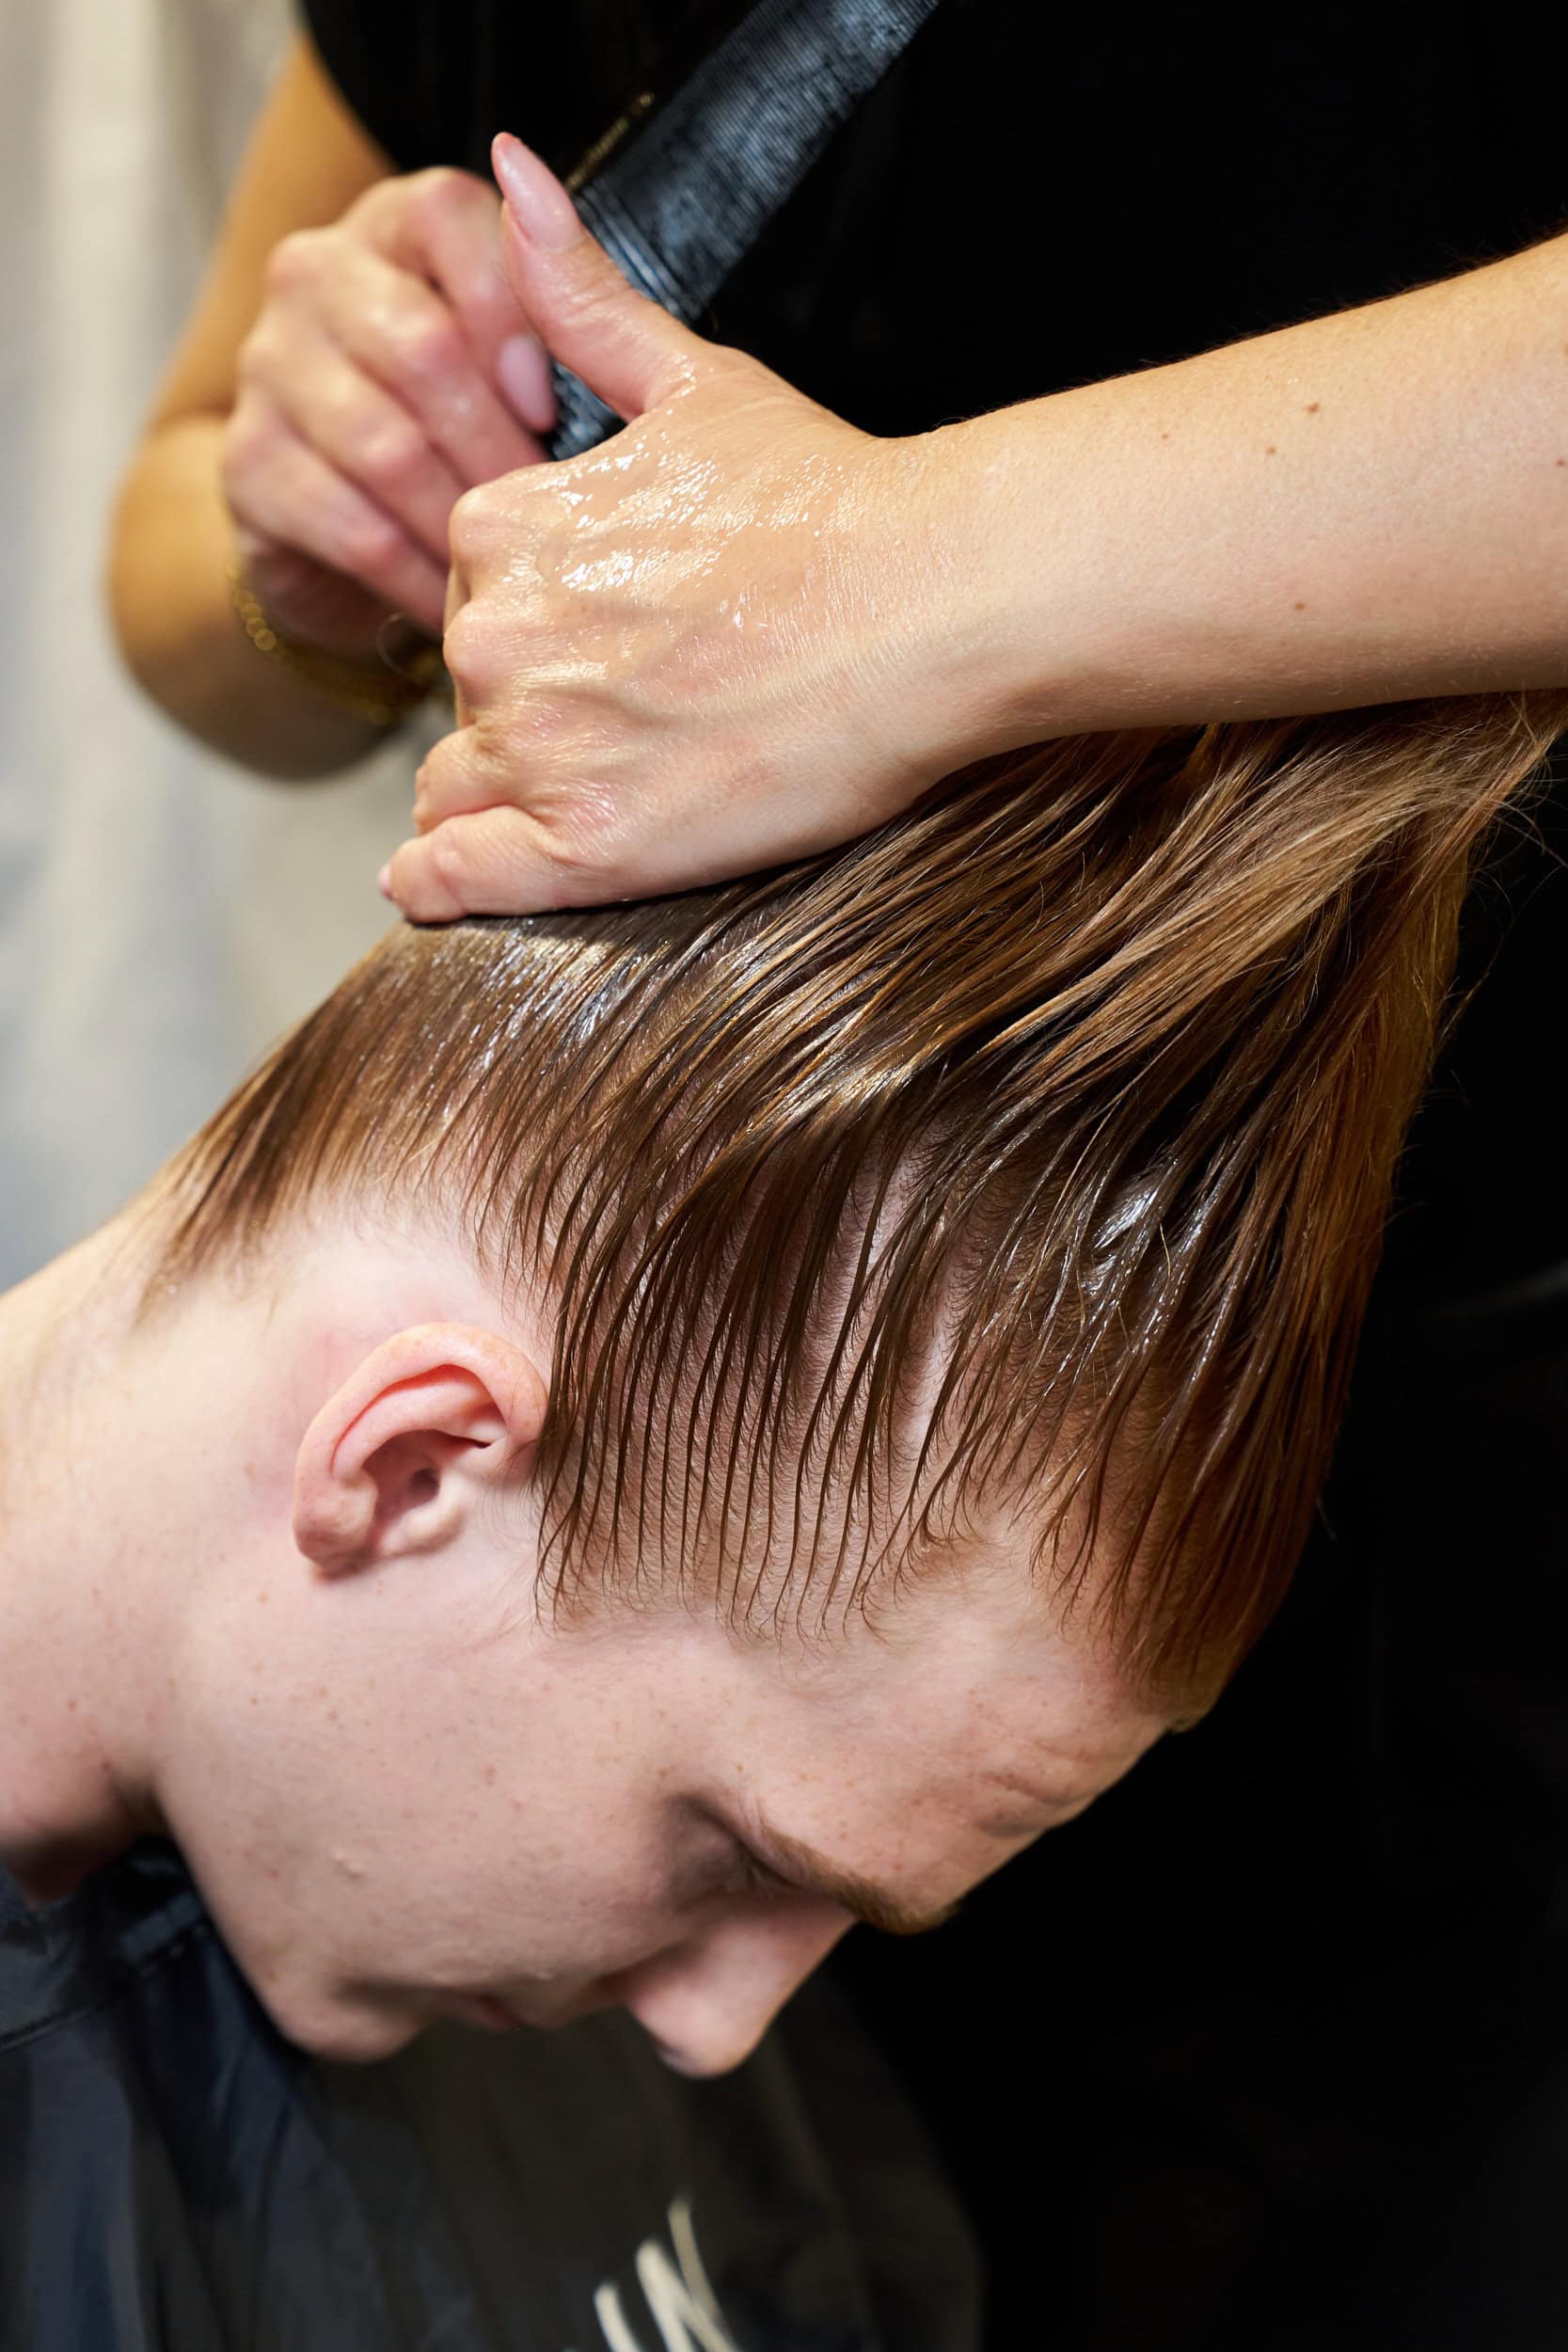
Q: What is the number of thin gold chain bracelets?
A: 1